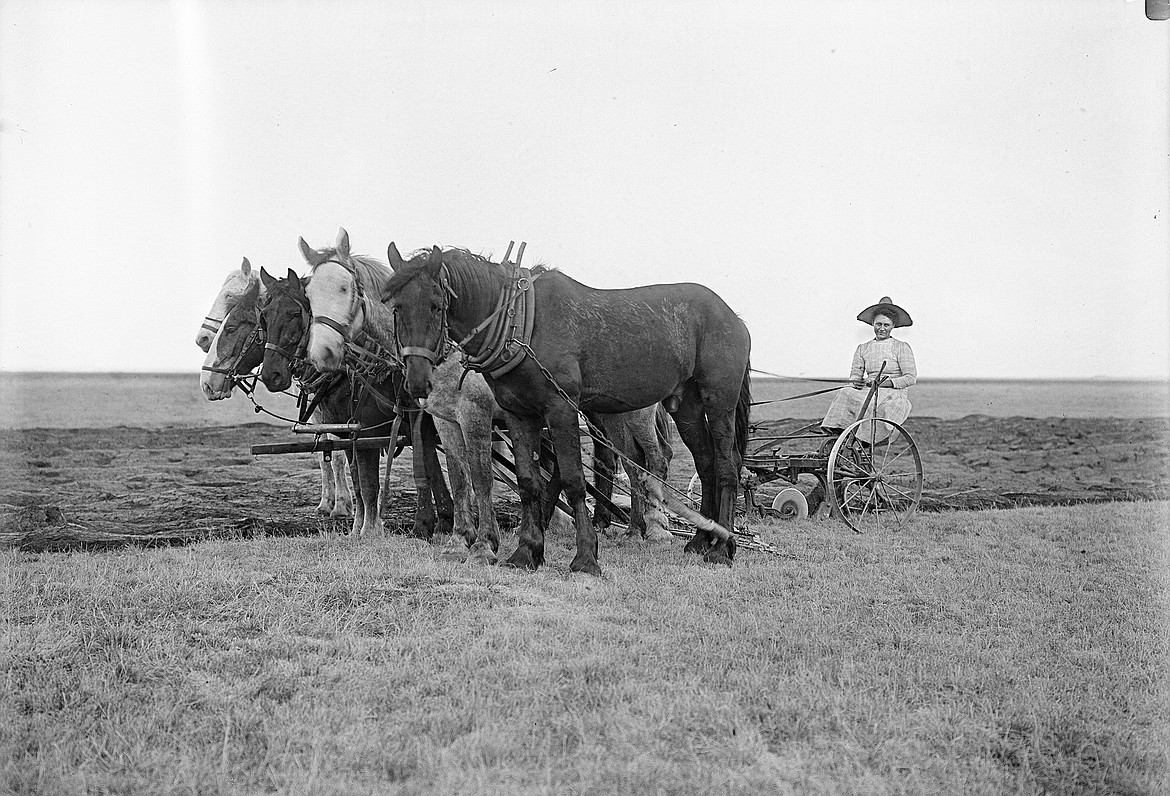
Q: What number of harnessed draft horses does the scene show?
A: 5